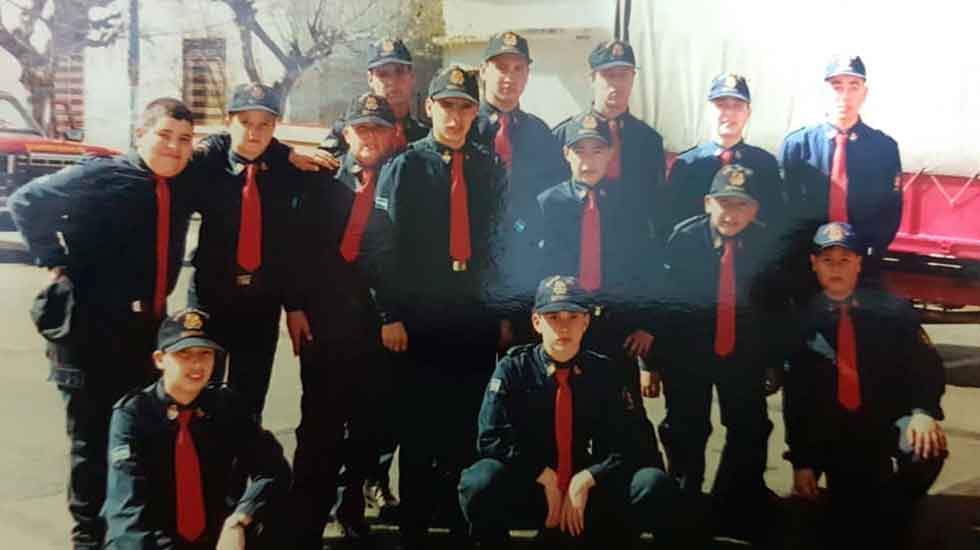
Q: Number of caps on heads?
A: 13